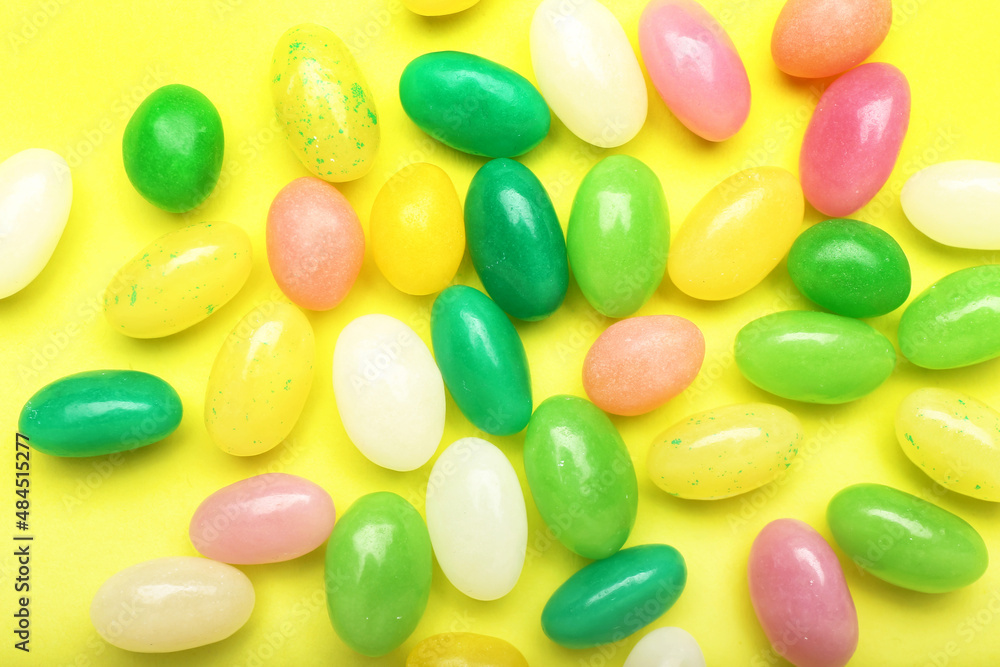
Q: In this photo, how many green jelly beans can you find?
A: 13